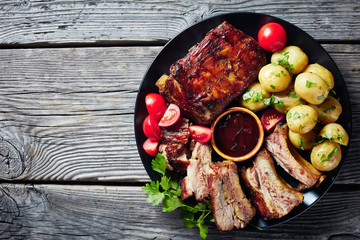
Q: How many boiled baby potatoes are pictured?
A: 11